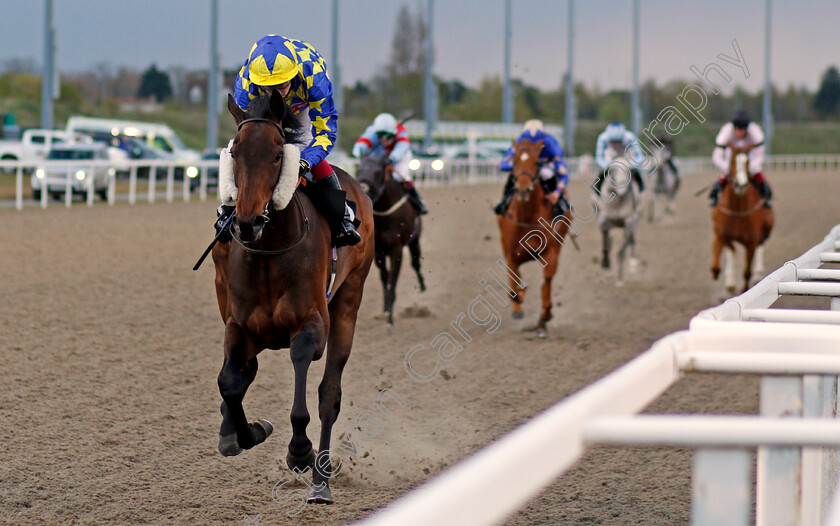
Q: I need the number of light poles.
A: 8